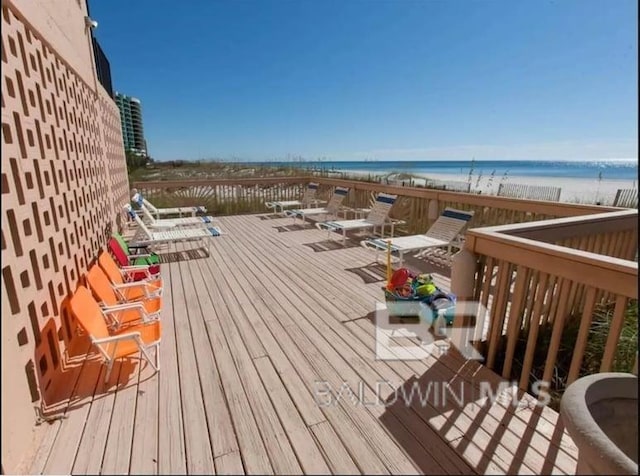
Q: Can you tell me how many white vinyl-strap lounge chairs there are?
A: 7